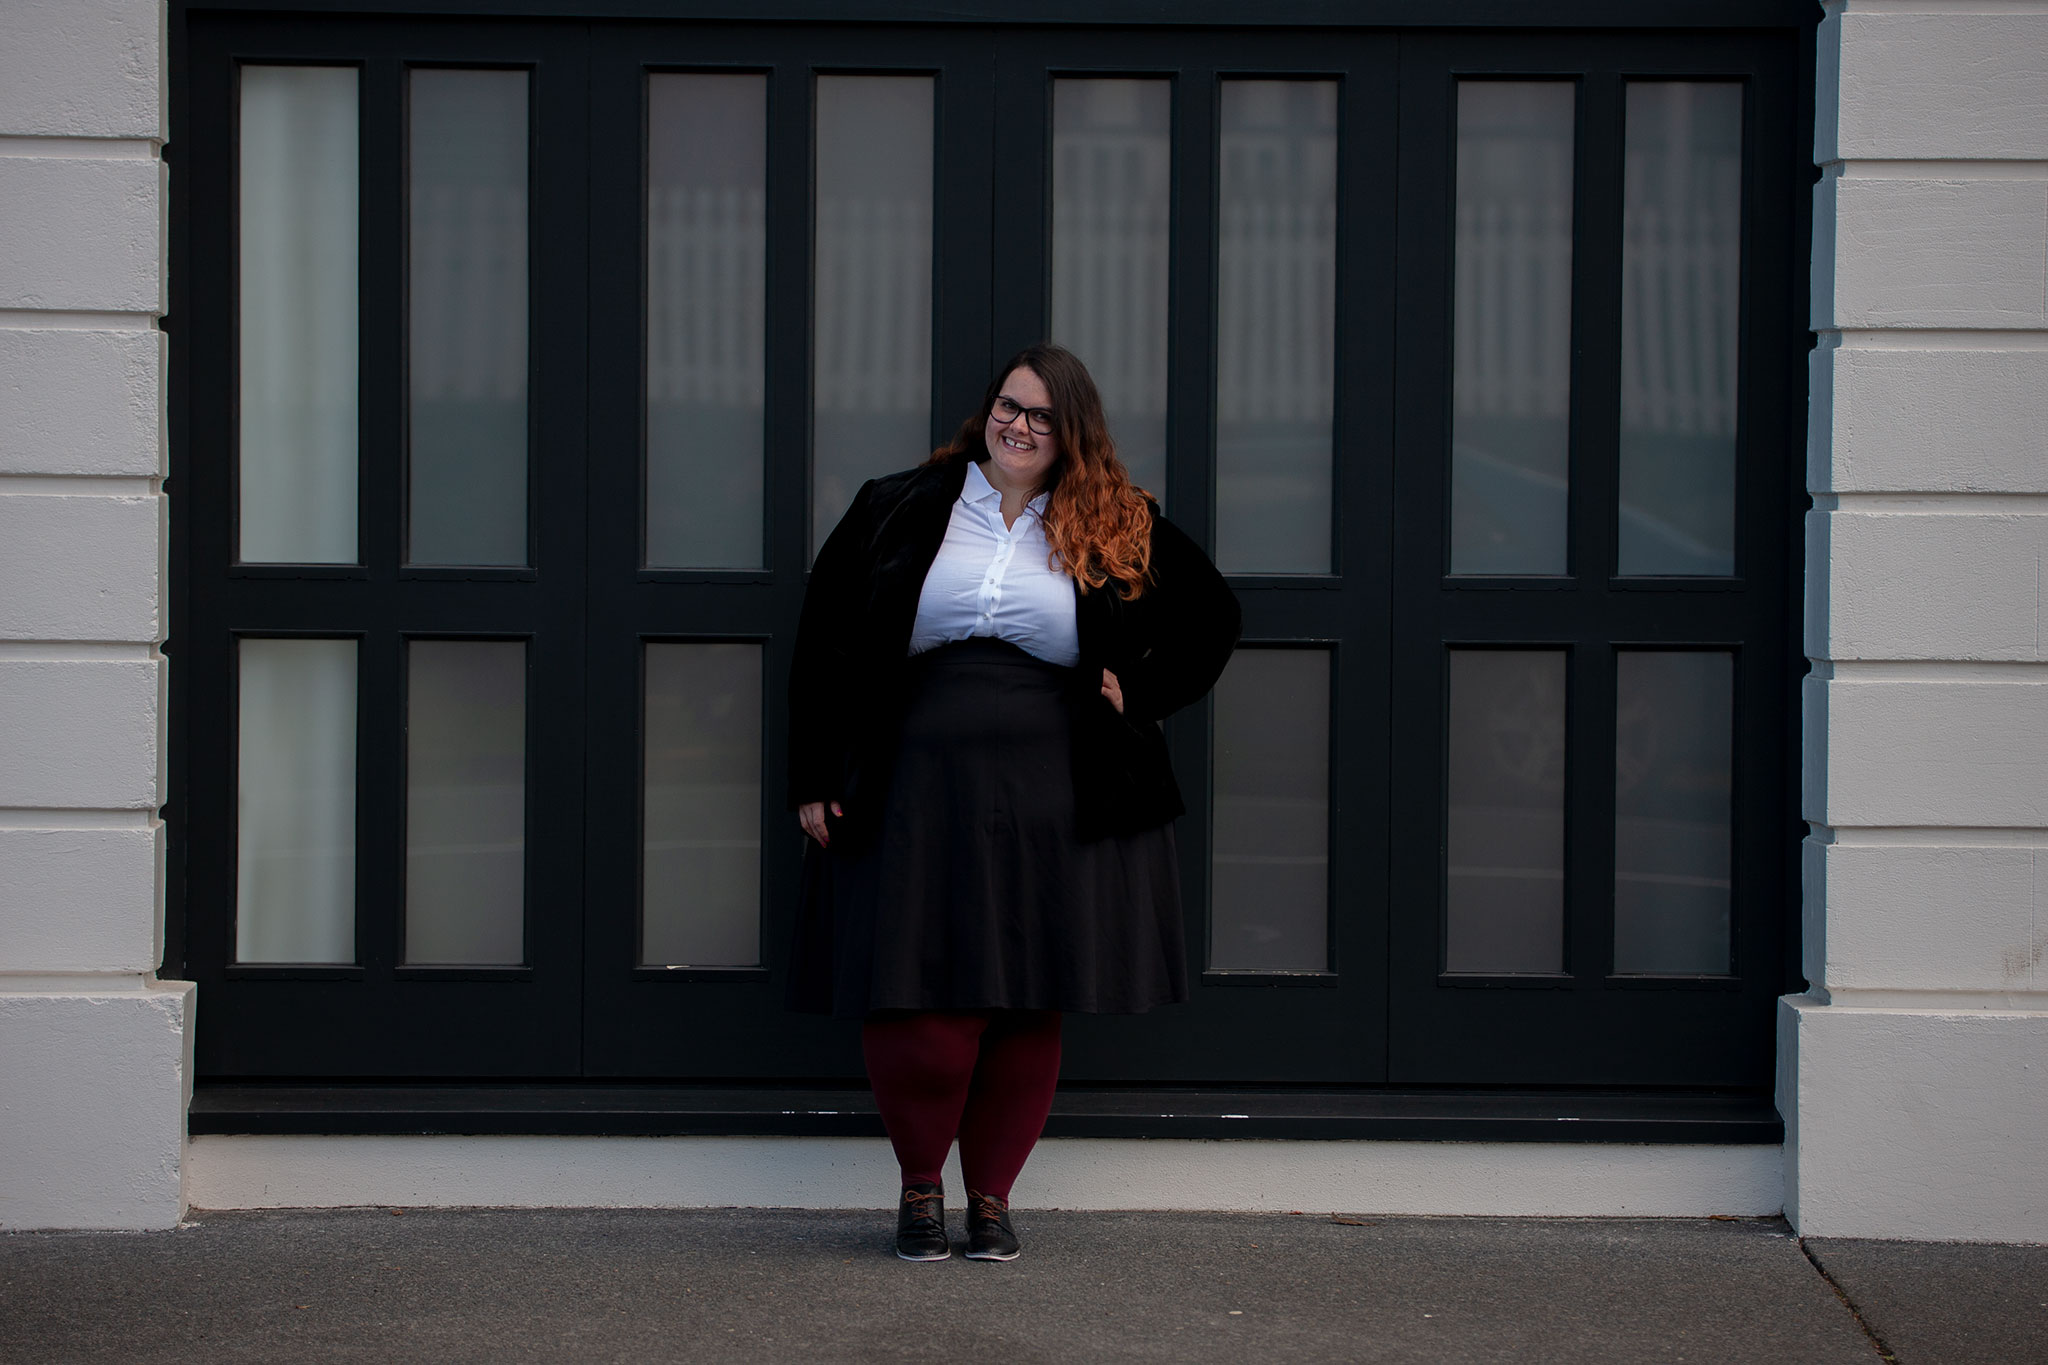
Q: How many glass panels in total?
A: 14